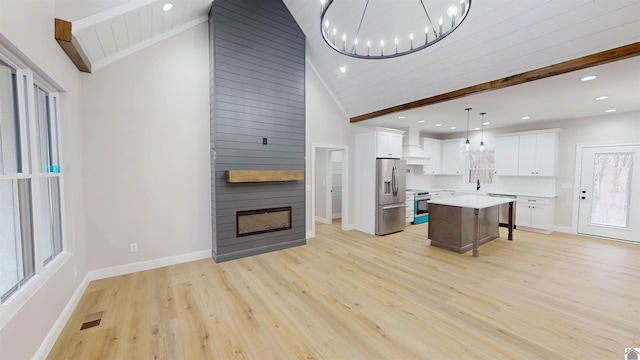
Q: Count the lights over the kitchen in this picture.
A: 12